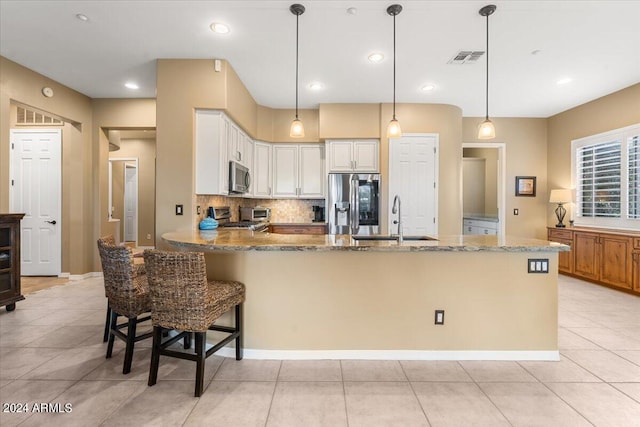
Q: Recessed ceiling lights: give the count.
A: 6